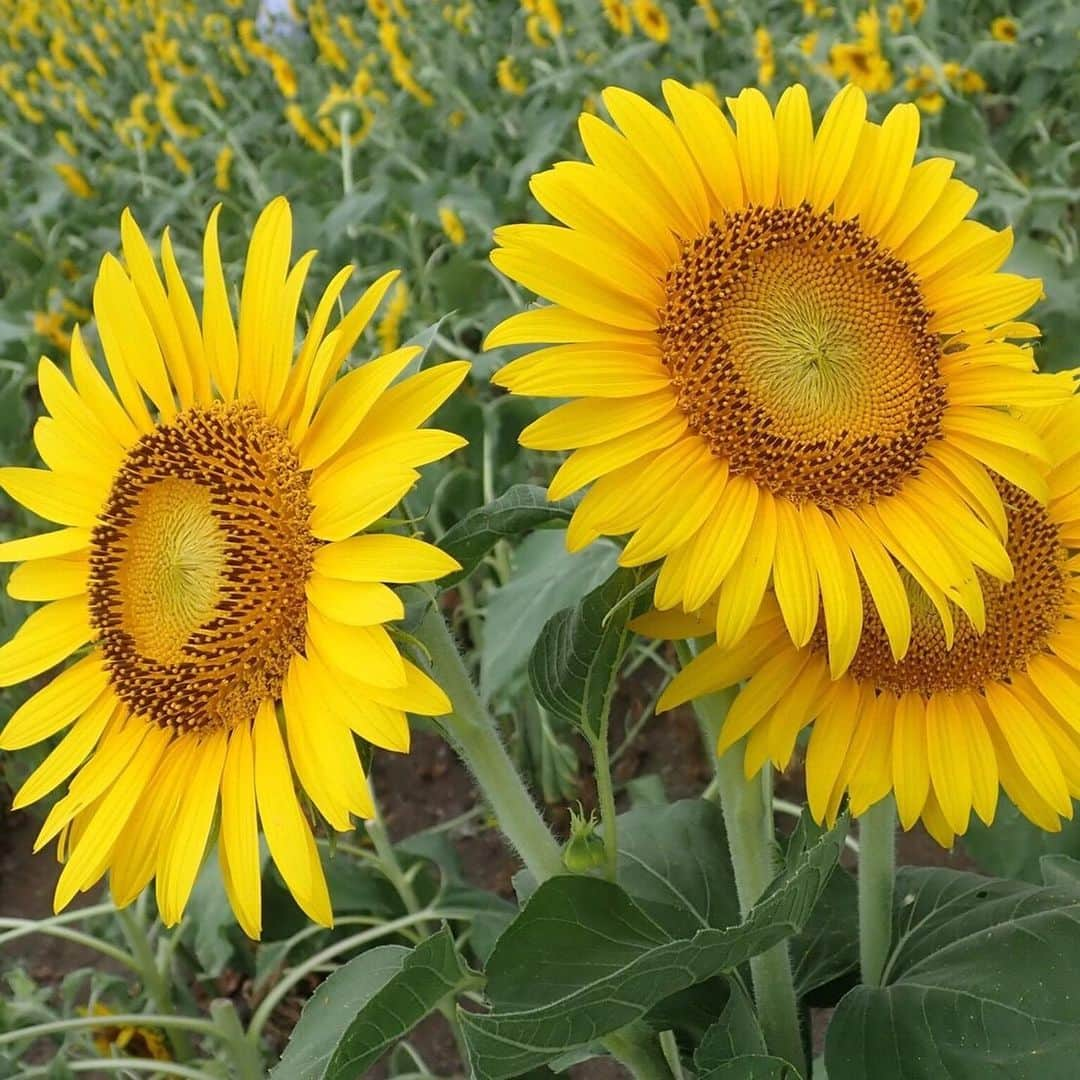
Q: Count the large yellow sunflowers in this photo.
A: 3